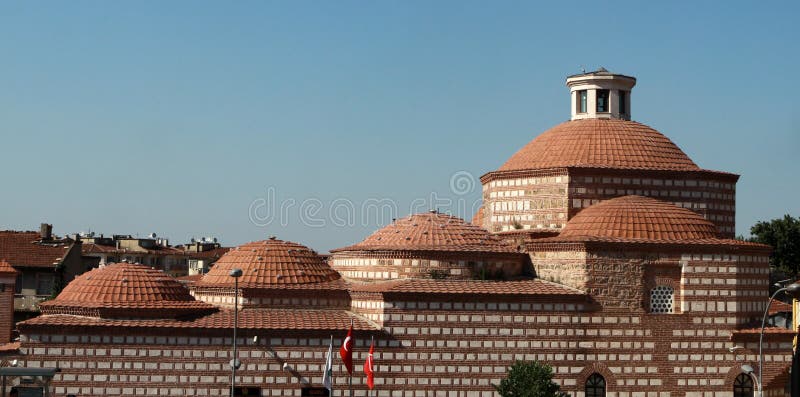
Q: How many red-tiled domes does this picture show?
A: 5